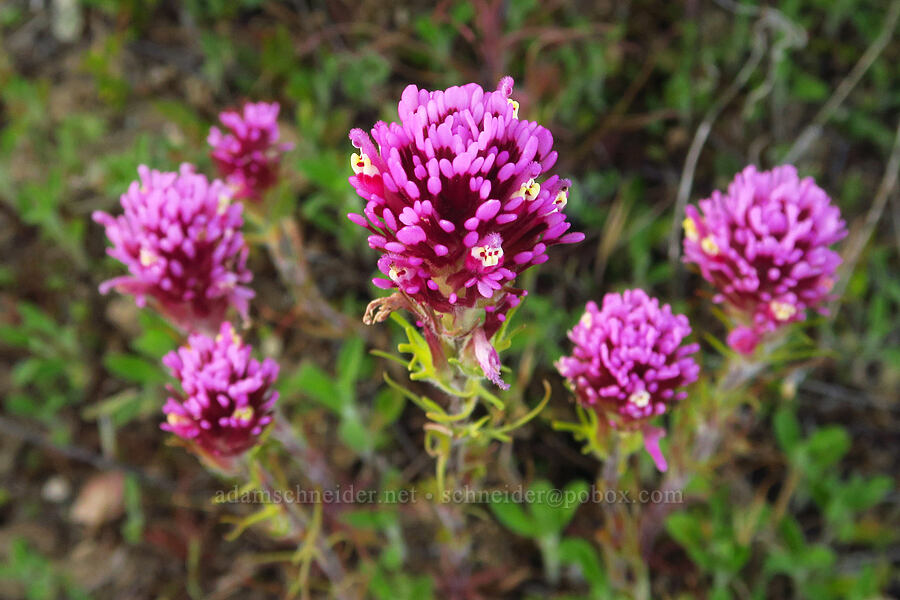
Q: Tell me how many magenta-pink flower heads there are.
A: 6